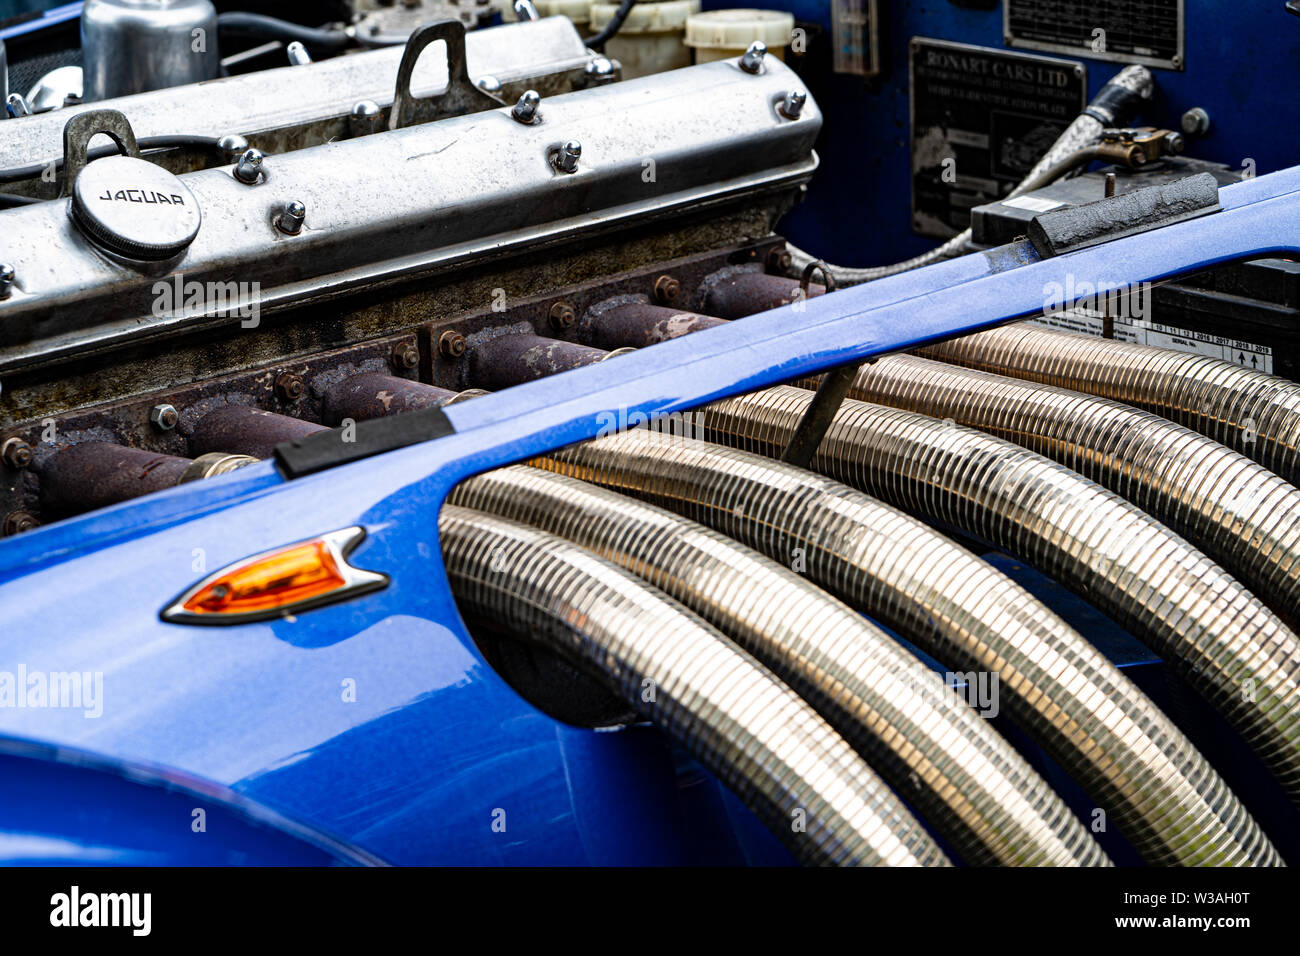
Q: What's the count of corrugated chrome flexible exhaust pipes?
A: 6